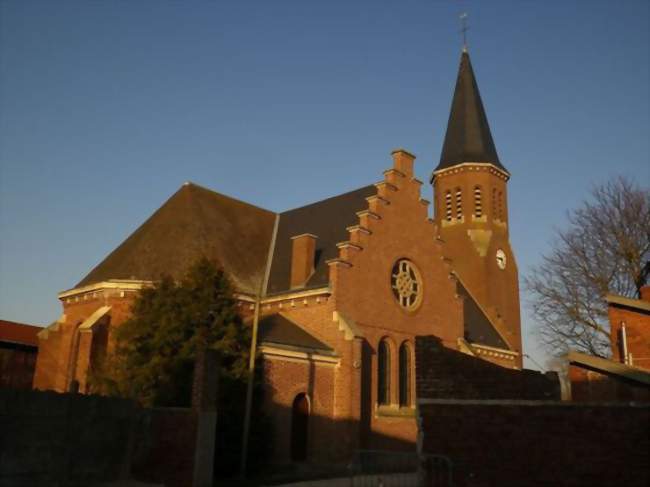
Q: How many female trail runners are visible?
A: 0